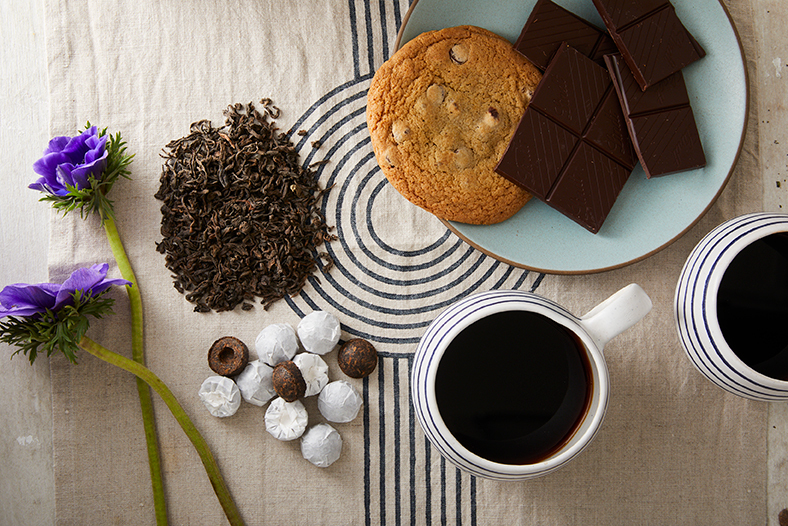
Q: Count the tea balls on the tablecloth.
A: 11